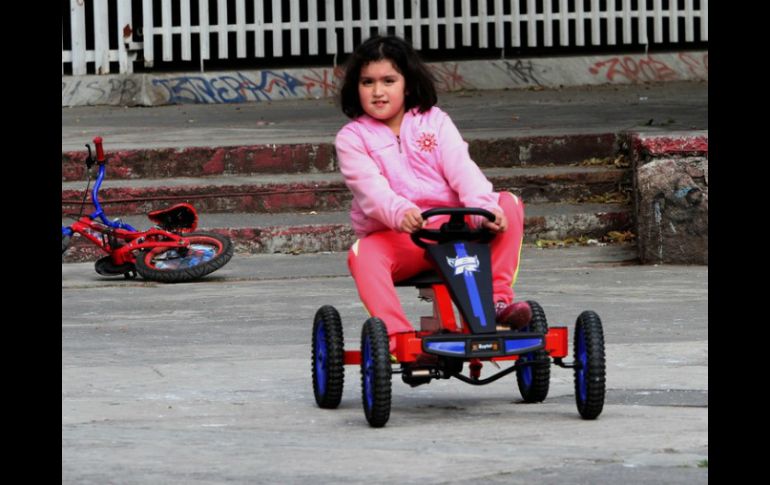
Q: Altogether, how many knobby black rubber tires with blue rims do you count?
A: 4